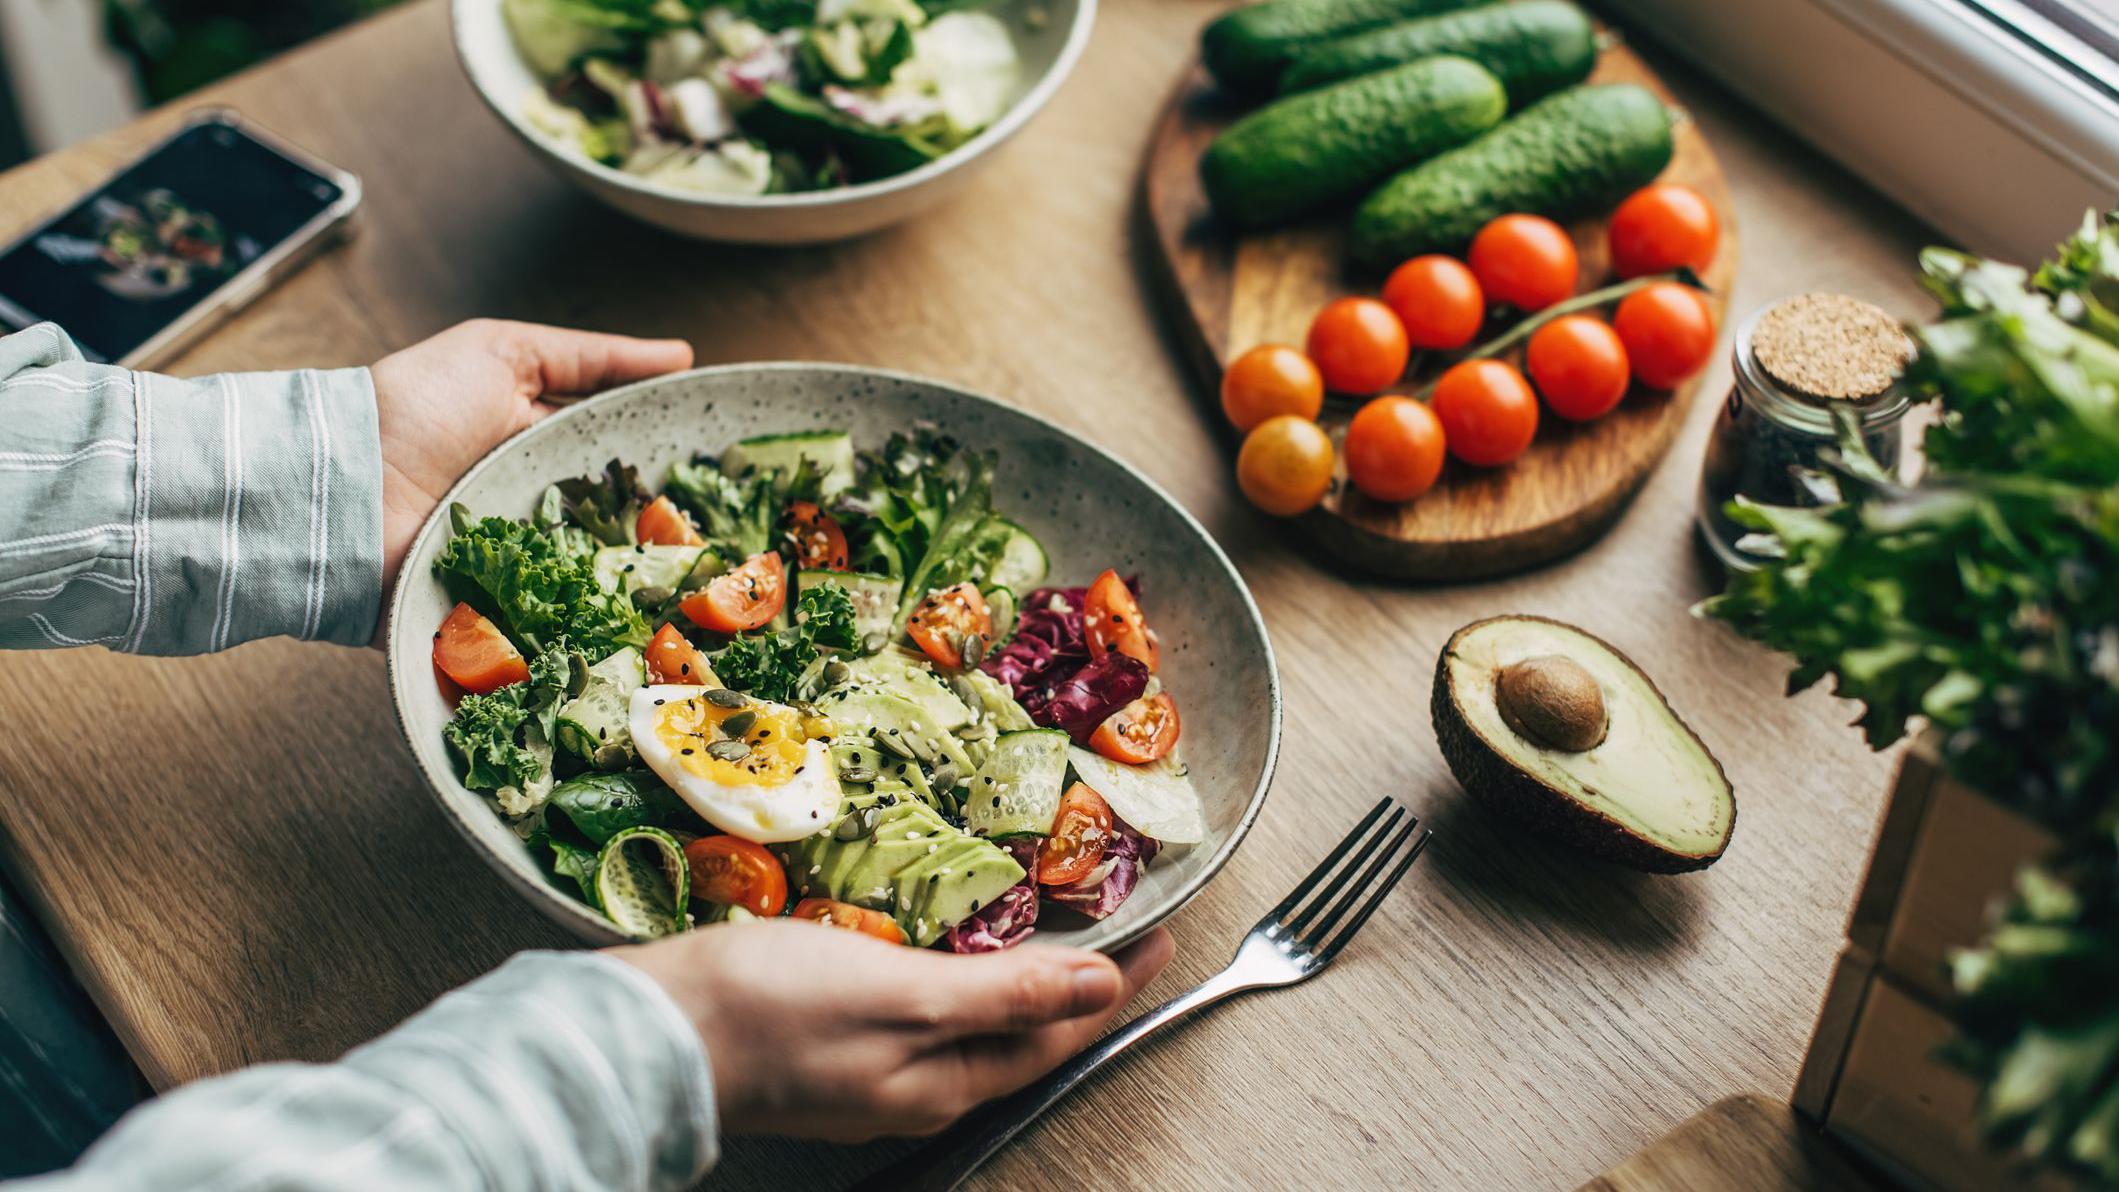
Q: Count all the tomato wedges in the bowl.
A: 11